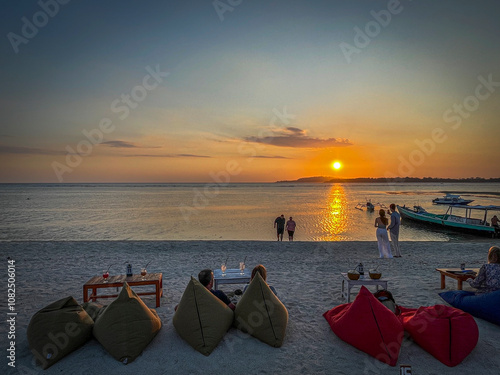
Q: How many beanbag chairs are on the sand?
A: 7